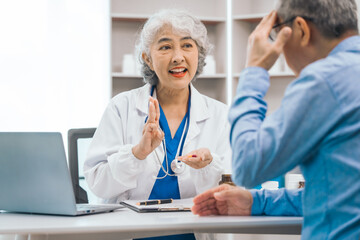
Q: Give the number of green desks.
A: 0